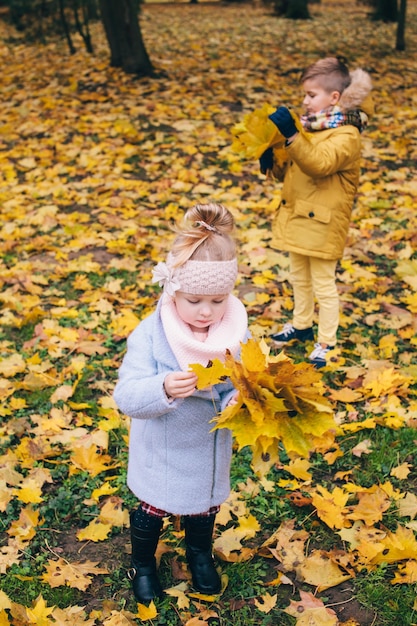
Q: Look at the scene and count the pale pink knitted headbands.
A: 1